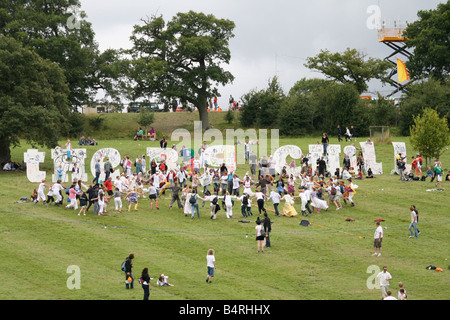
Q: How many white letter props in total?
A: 11